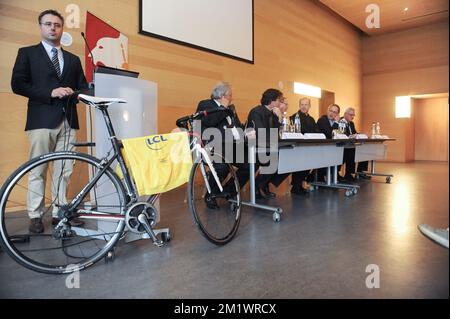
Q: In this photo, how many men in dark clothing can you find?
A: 7